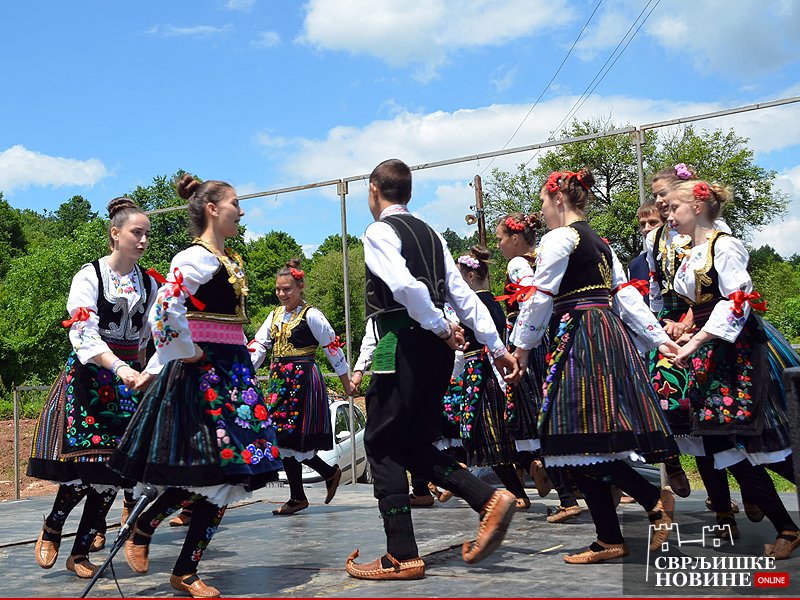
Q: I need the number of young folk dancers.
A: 10